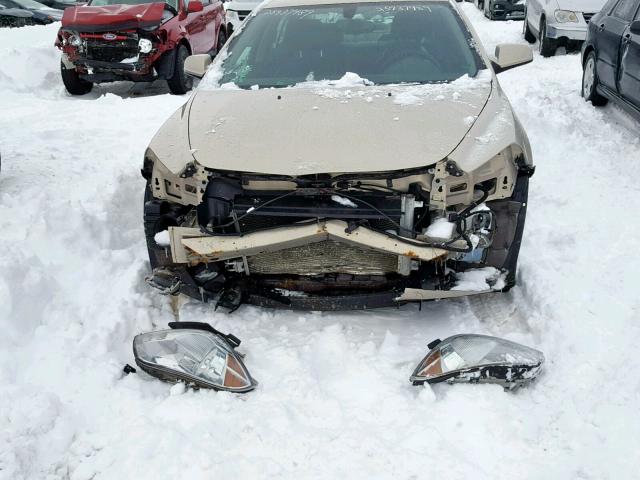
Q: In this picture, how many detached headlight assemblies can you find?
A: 2